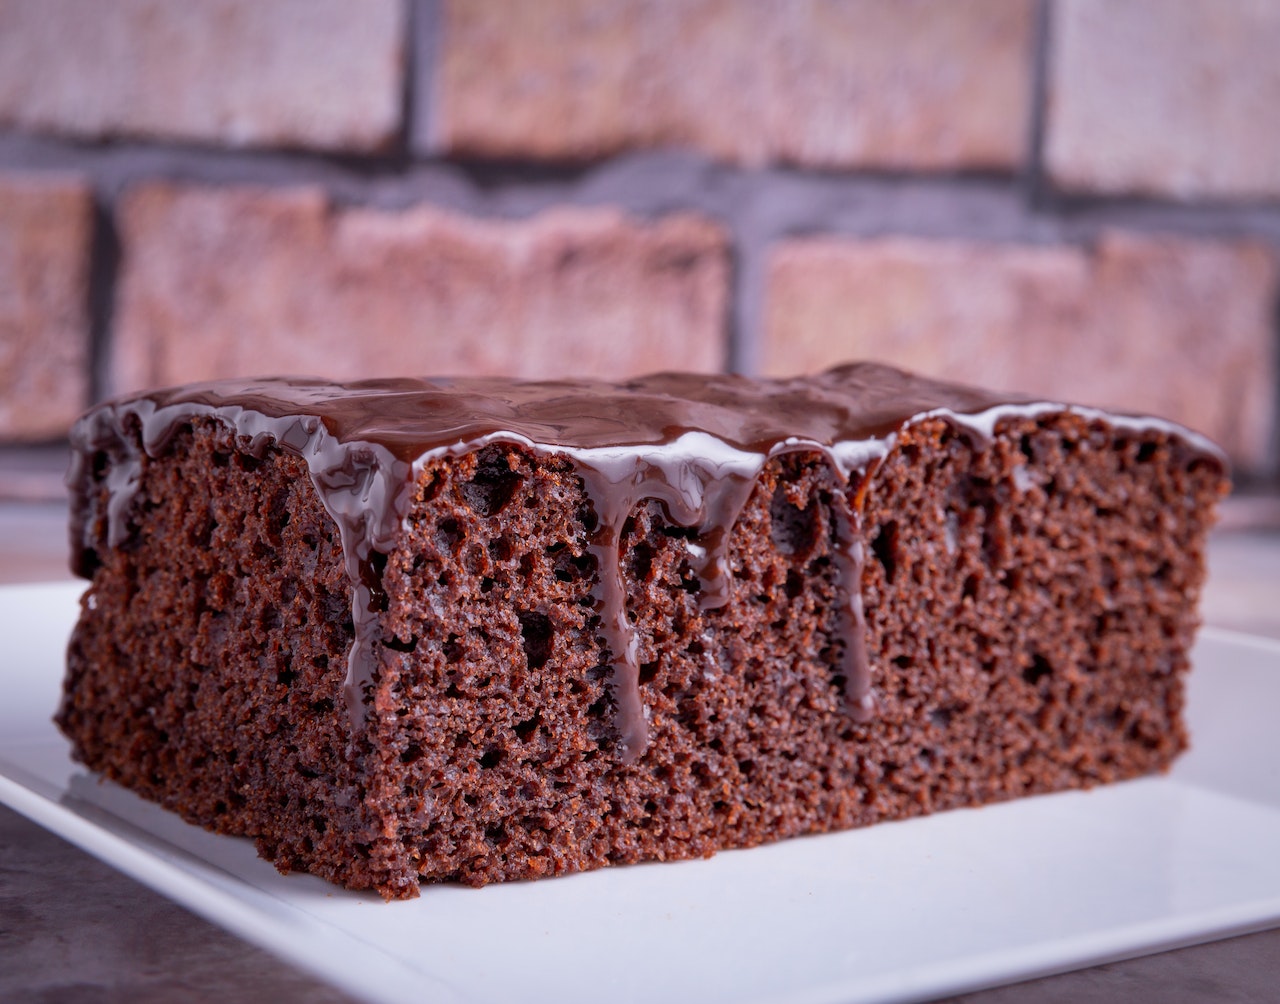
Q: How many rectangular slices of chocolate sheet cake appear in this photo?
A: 1